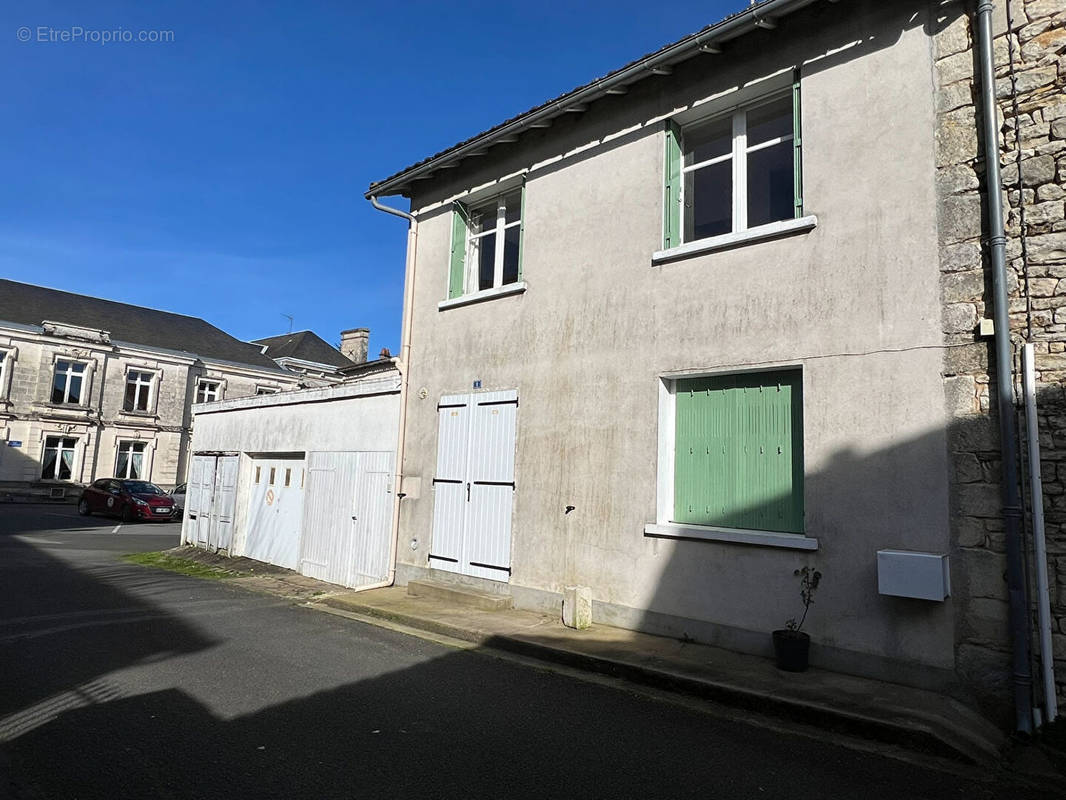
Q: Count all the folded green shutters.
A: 4